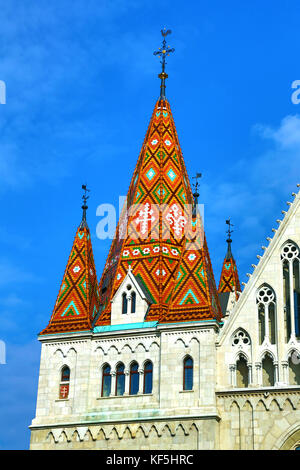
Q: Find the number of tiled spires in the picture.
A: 4